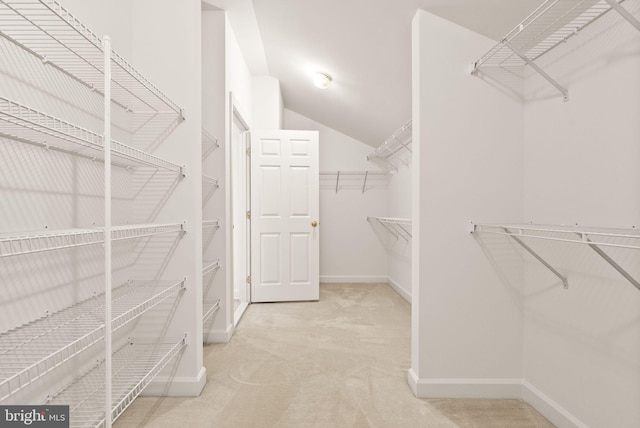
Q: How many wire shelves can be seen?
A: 15